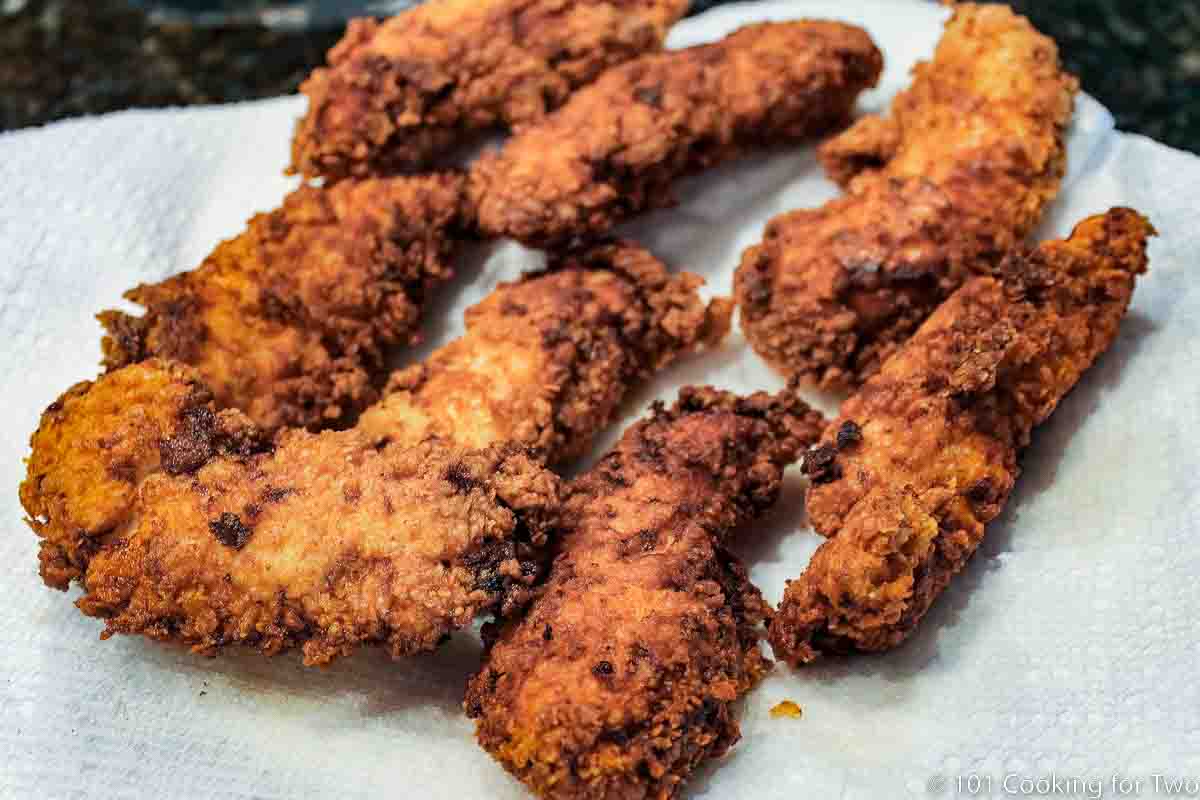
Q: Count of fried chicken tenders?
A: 8